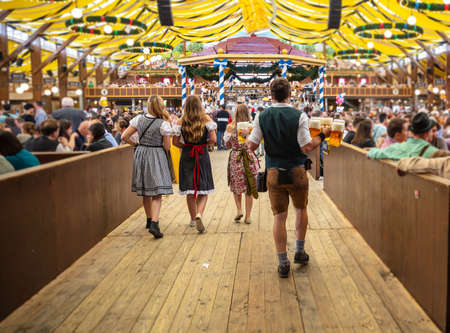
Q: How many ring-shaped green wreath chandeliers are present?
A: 5